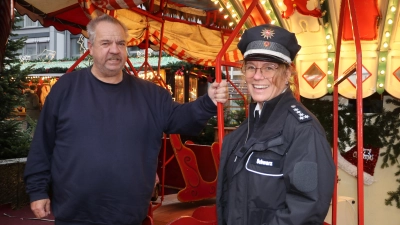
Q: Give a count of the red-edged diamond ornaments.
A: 3